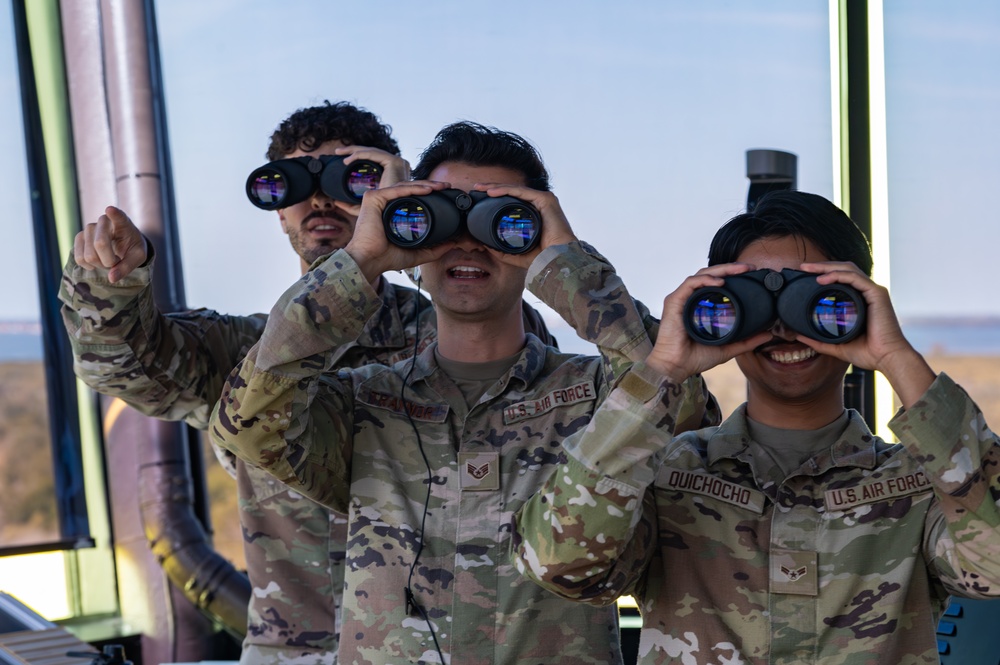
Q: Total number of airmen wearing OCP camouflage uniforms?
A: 3